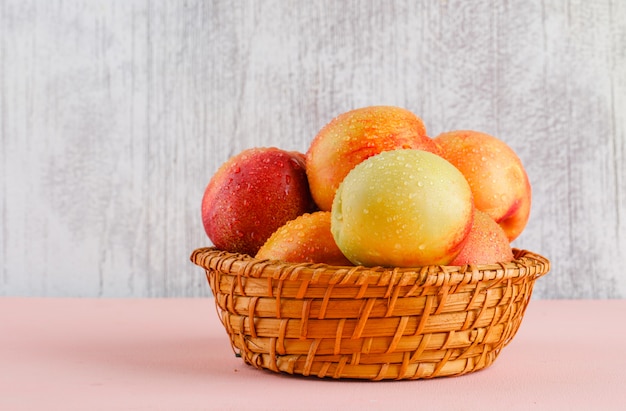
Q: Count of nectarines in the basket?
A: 6